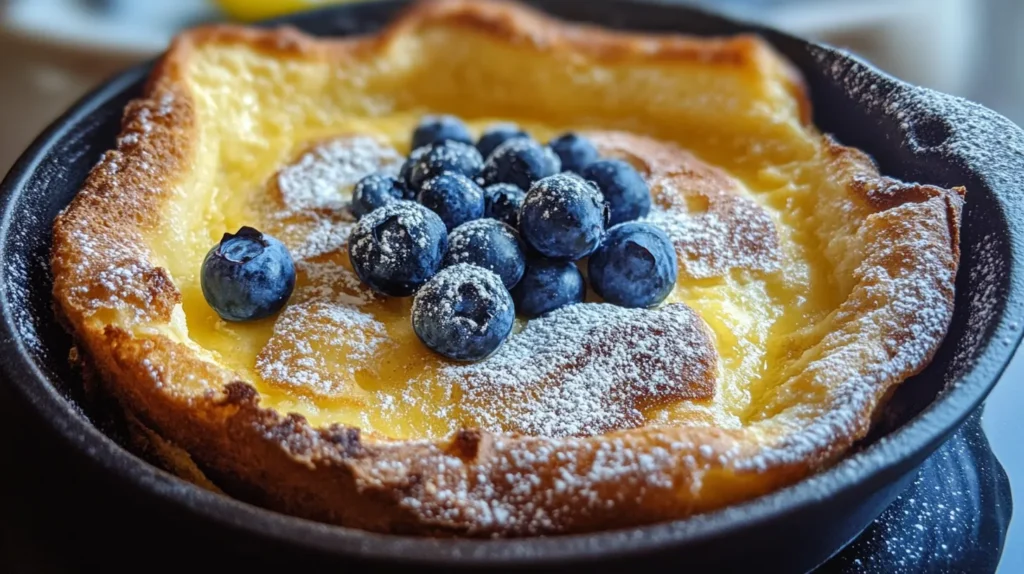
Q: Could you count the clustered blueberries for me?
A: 15